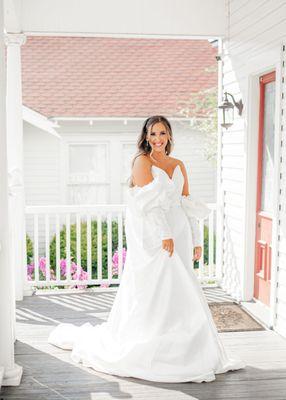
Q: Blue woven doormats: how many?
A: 0